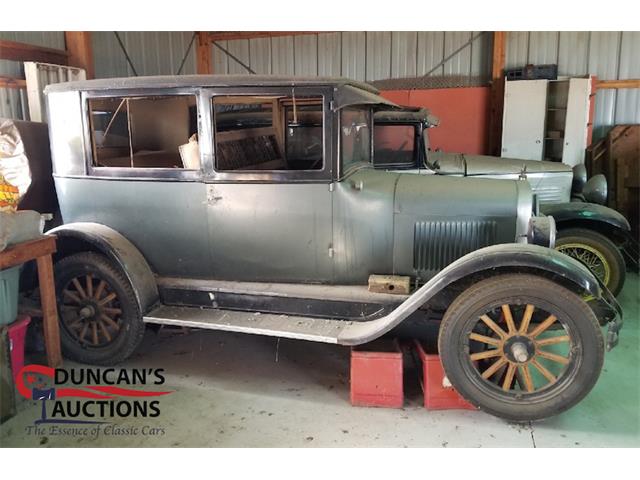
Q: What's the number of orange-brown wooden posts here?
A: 3